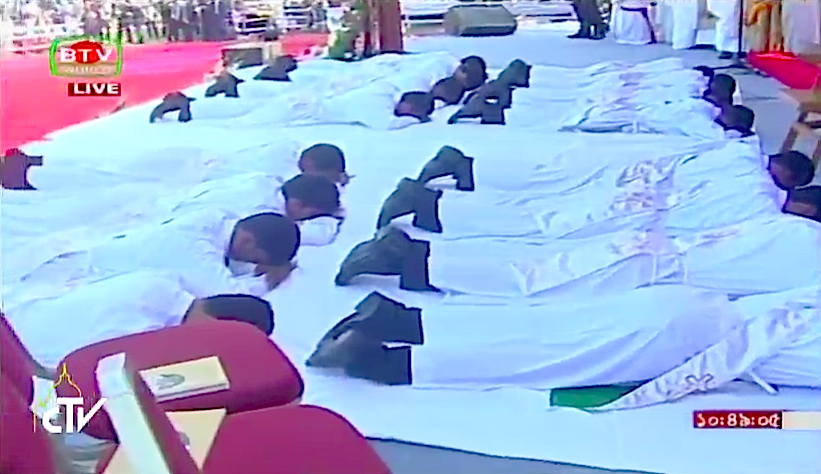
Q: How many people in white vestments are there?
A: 14